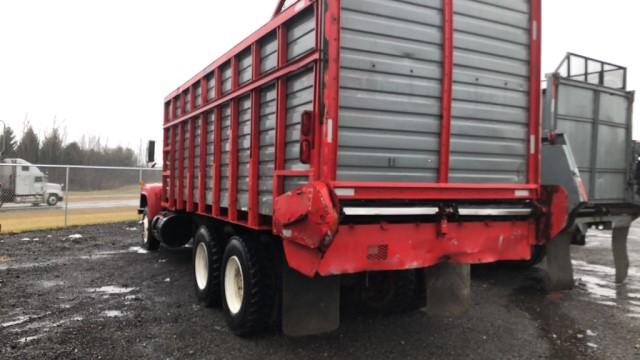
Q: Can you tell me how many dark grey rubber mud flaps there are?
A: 4